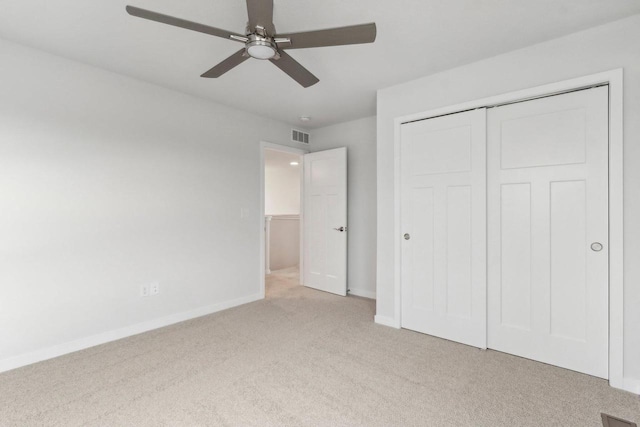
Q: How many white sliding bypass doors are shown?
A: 2